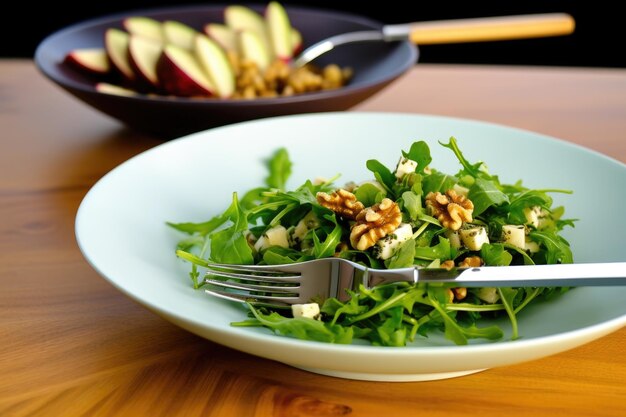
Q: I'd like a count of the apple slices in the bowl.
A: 13